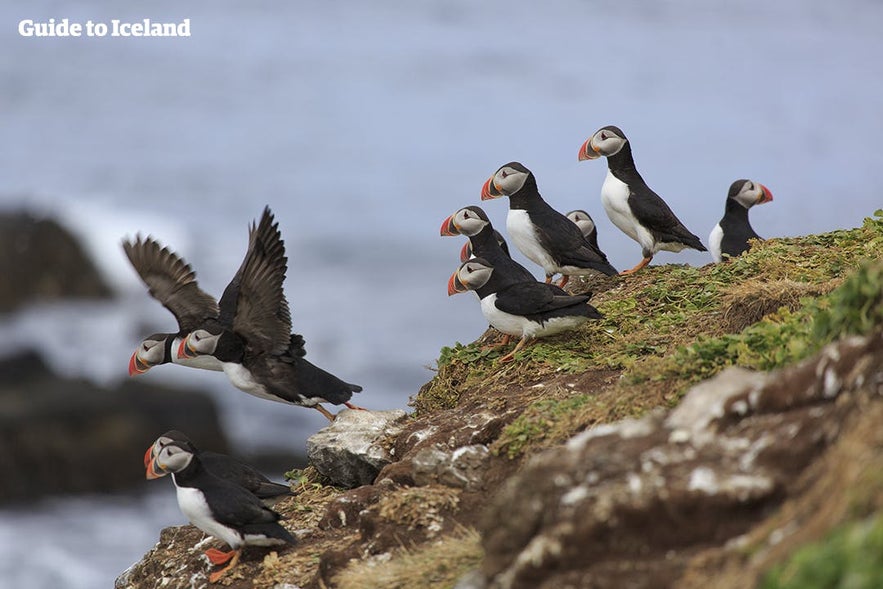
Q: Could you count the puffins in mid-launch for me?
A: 2